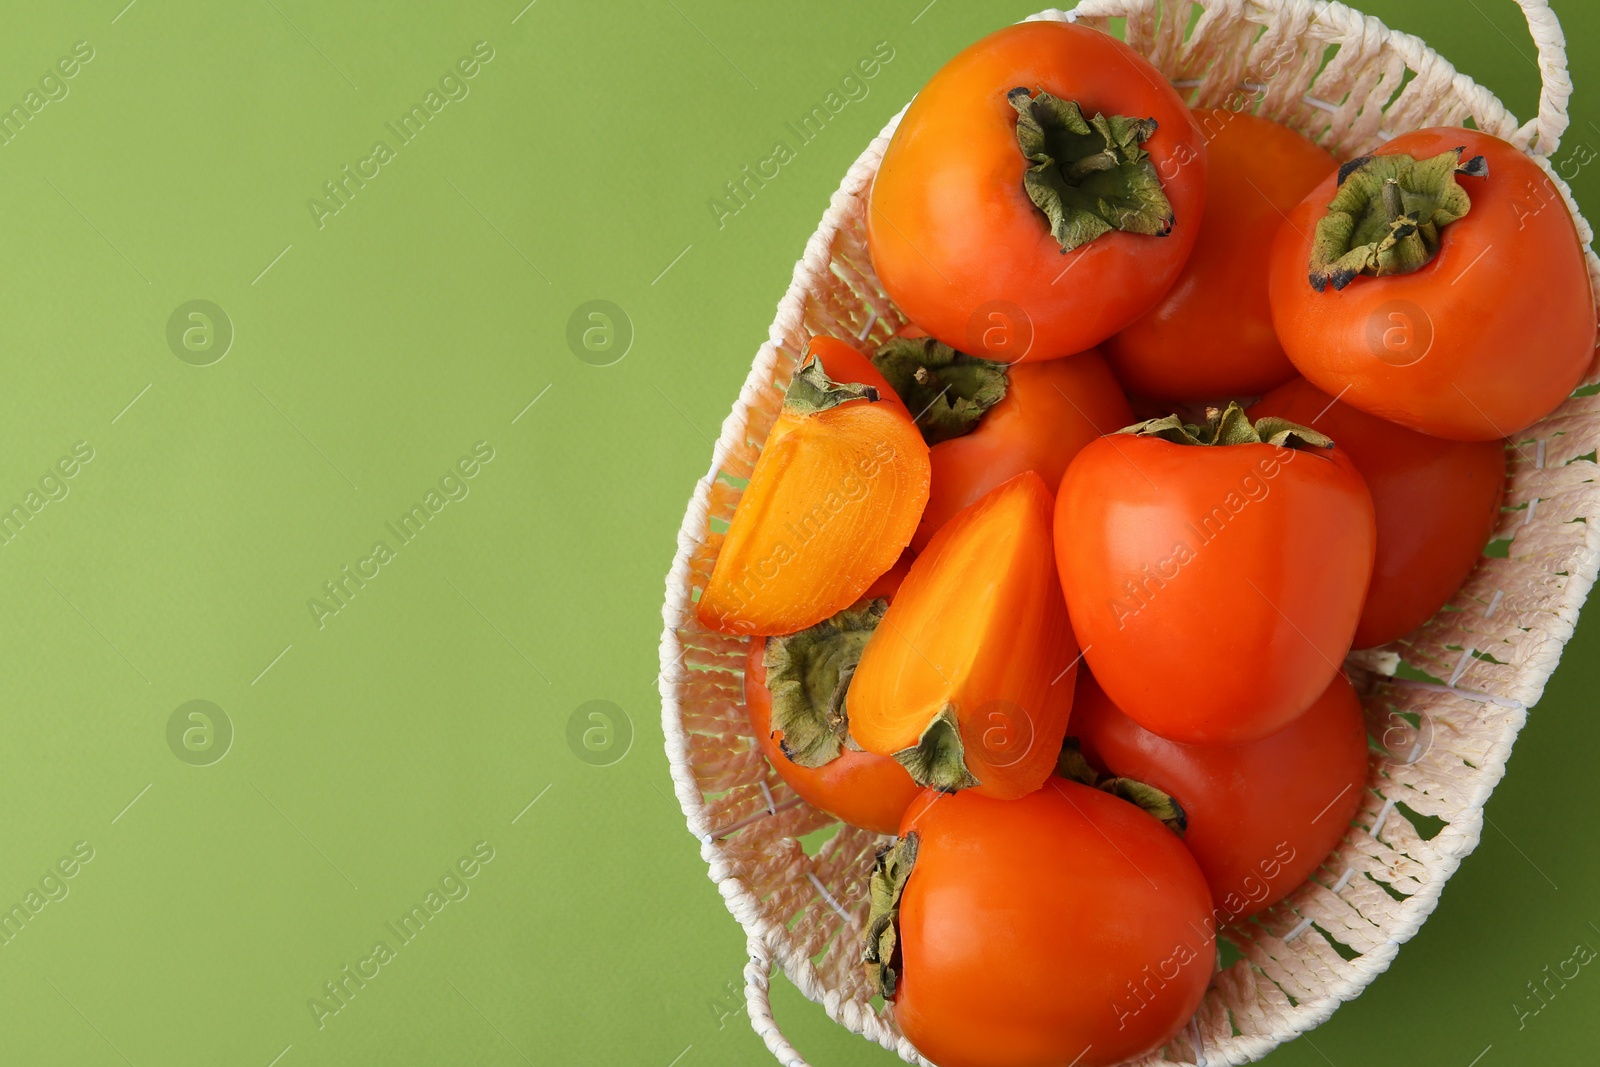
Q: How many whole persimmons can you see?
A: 9